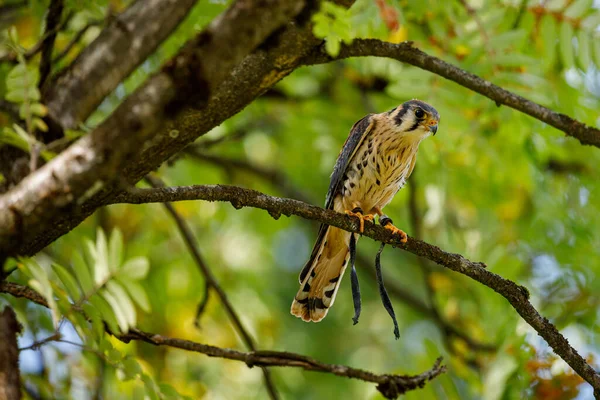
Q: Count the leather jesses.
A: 2